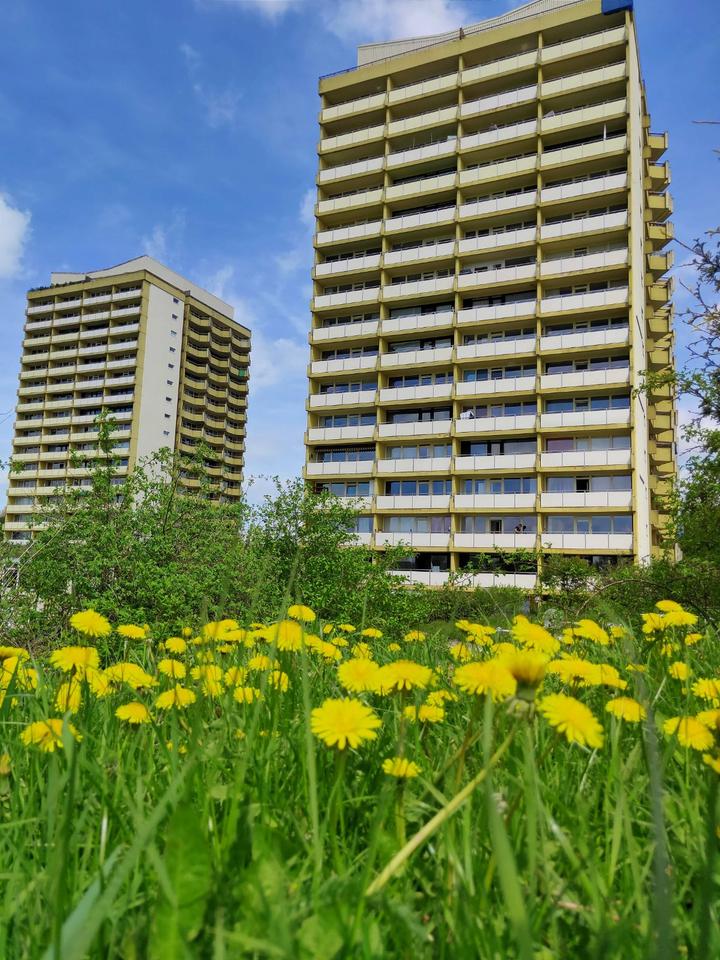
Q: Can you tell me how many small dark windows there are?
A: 9